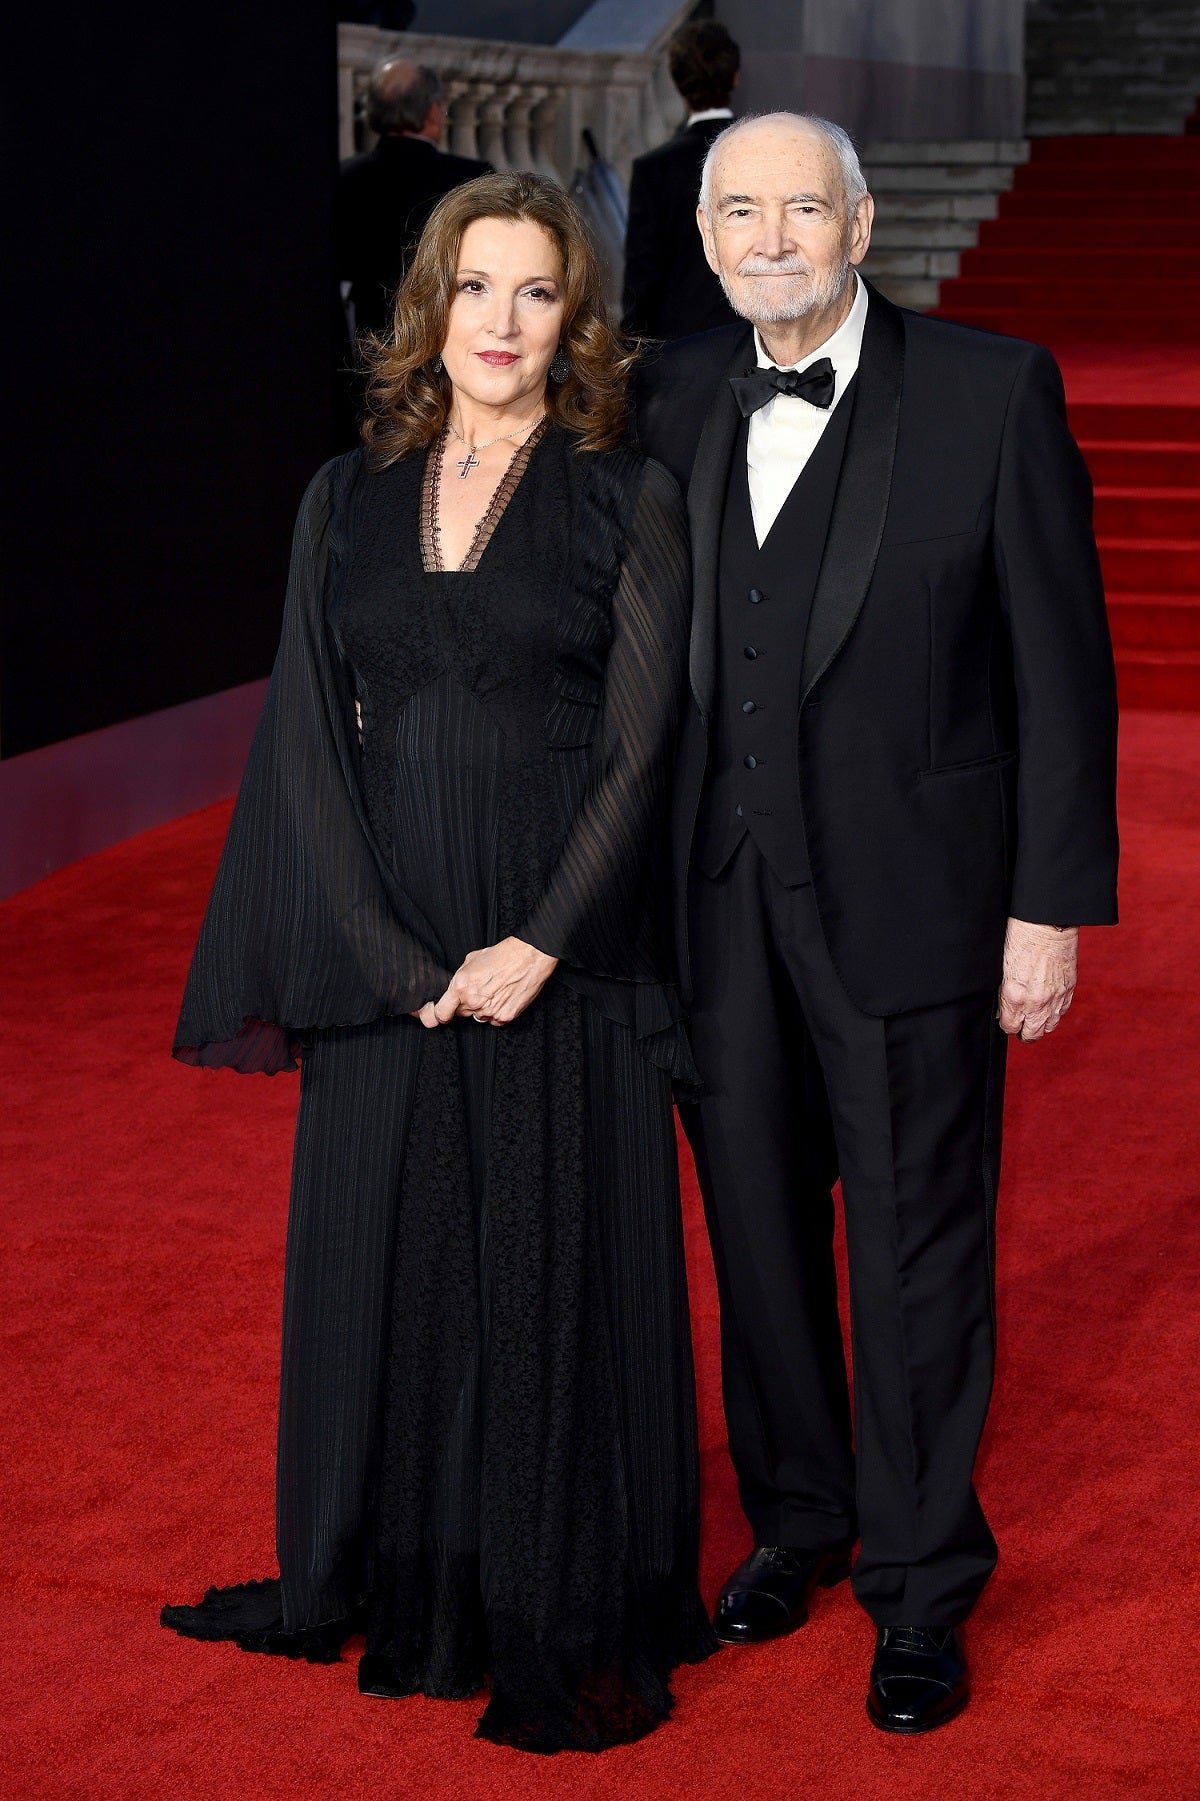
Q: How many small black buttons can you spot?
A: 5